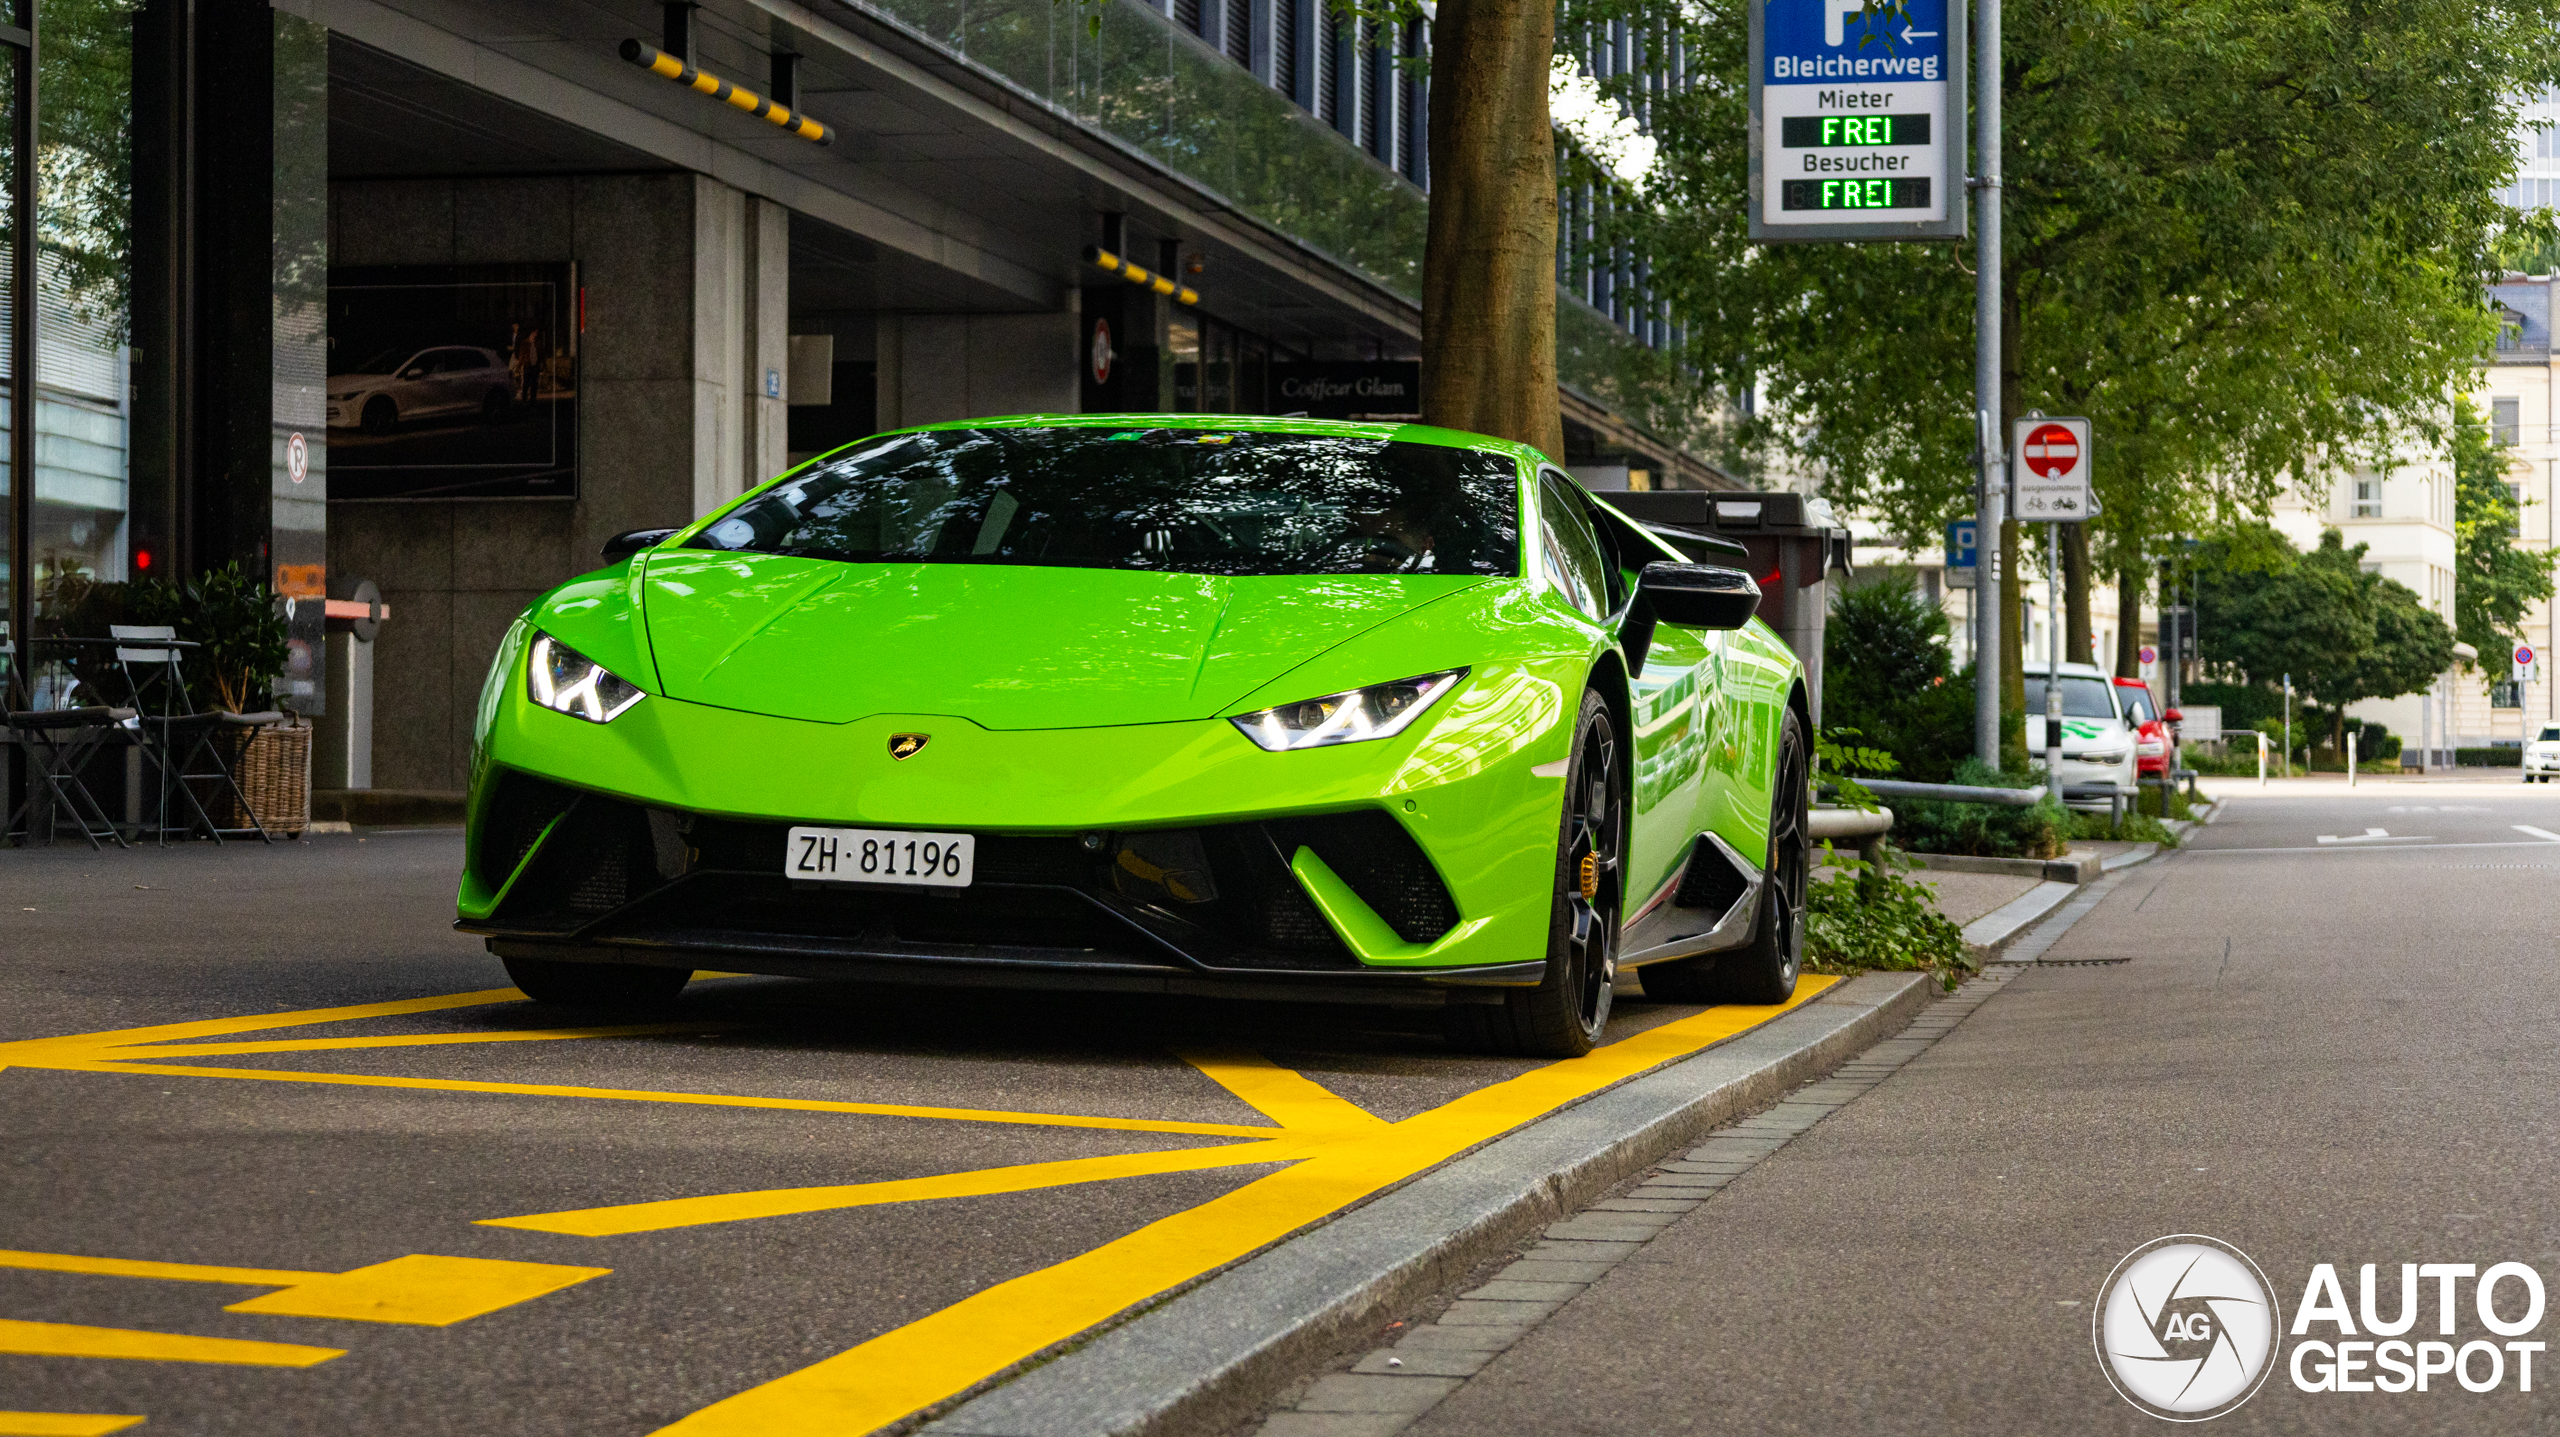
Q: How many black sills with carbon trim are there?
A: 1